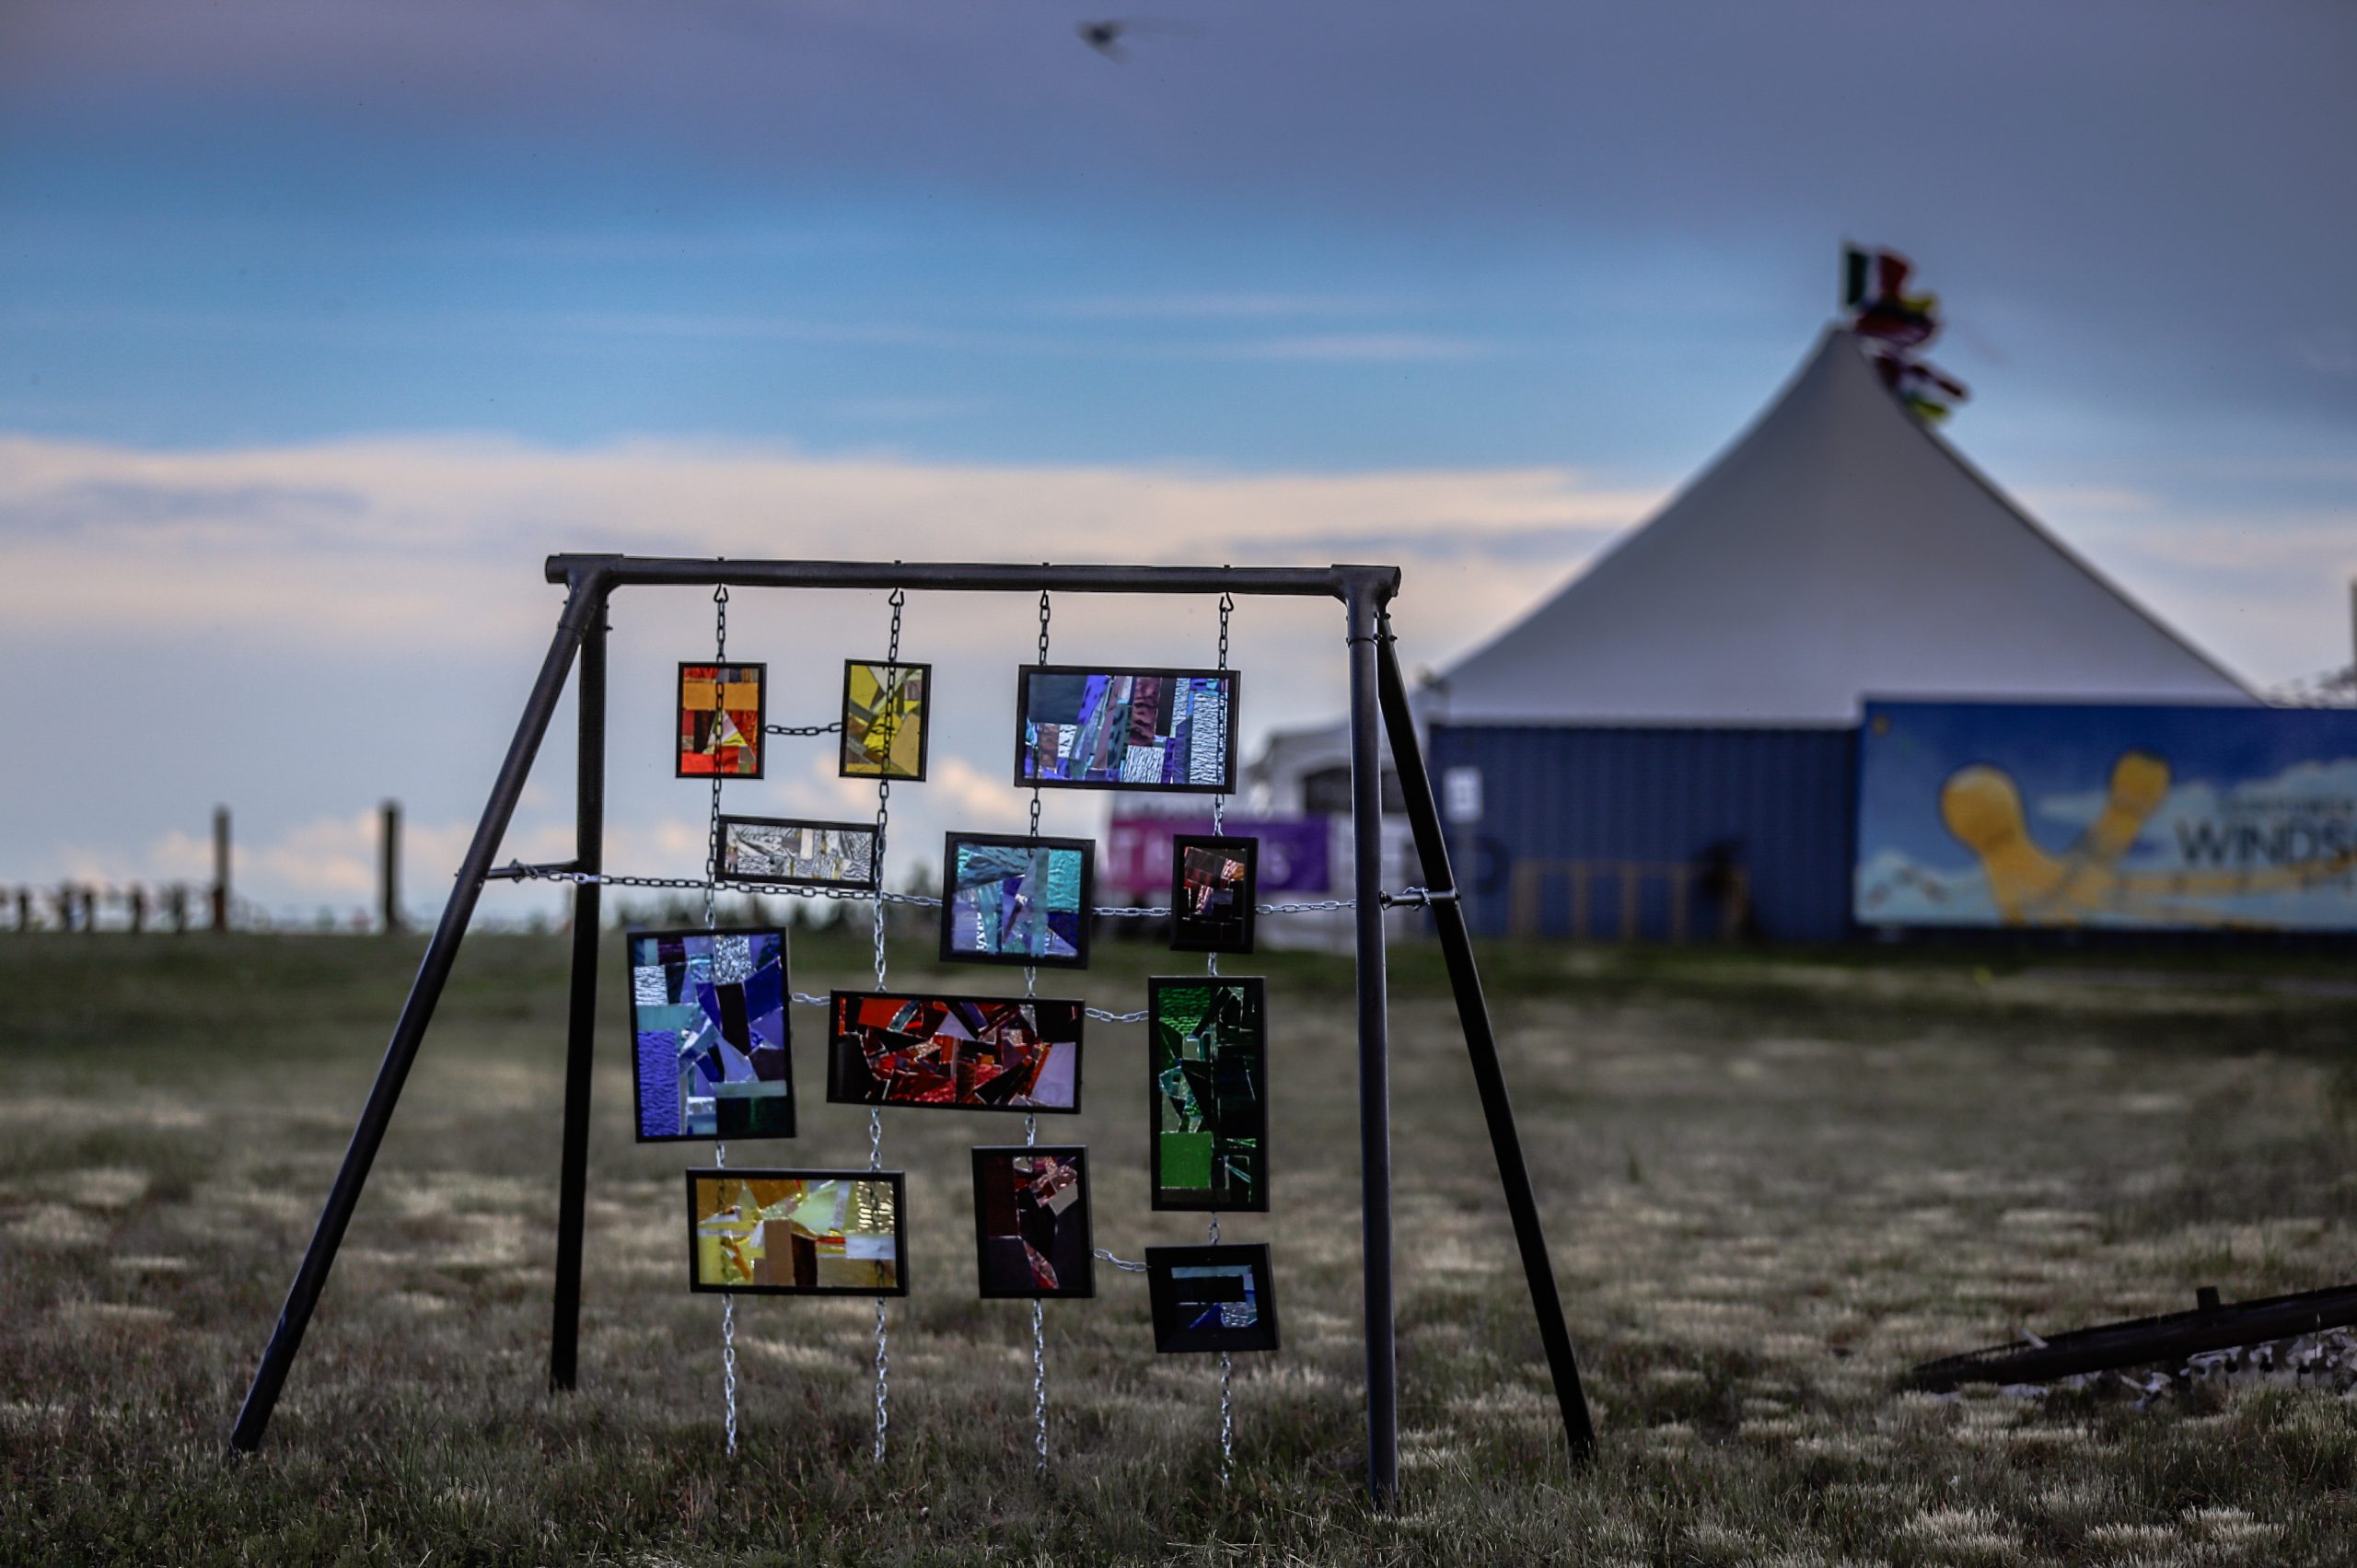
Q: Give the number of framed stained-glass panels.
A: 12